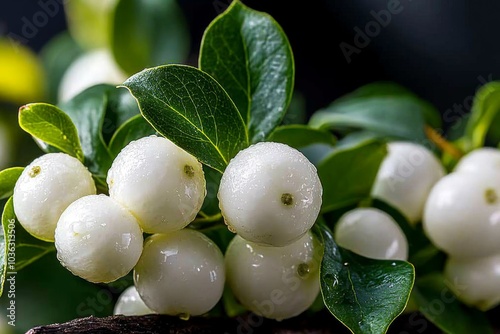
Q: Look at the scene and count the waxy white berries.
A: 13